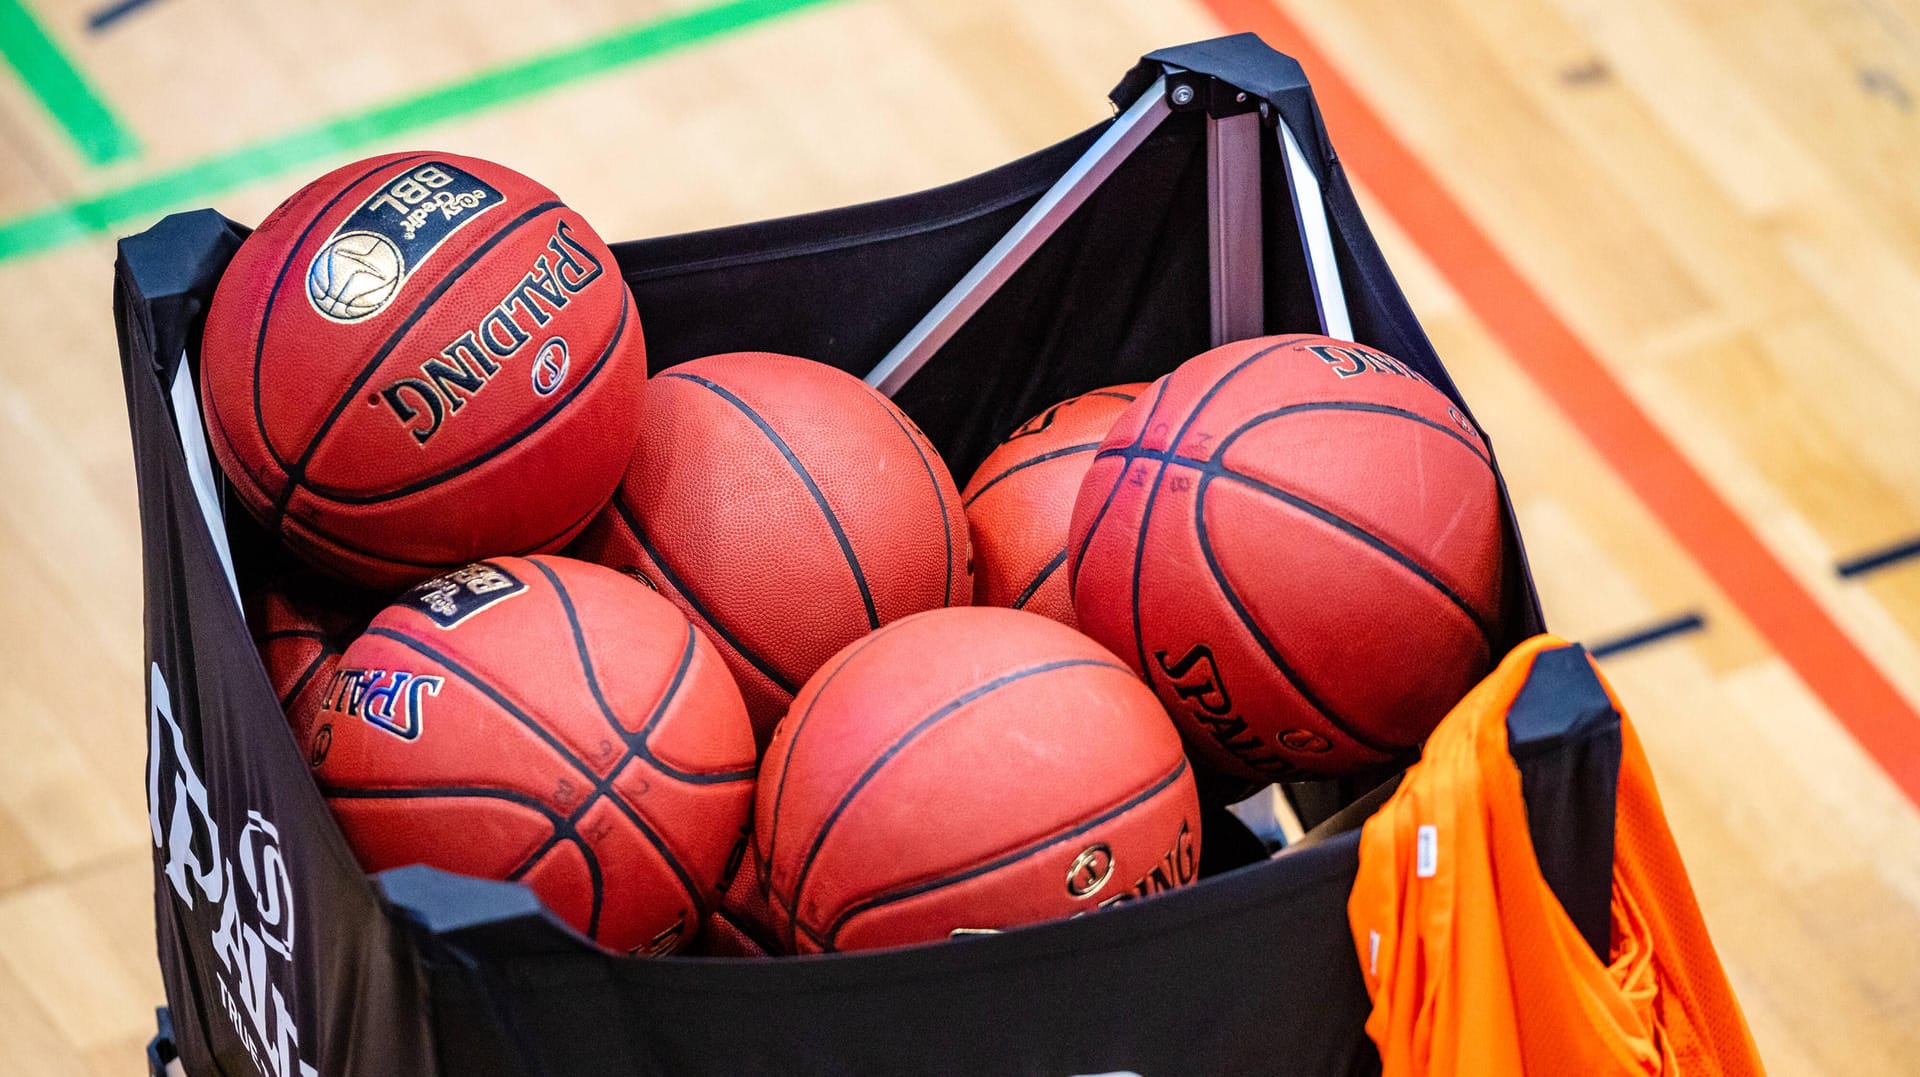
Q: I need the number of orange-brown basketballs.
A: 8